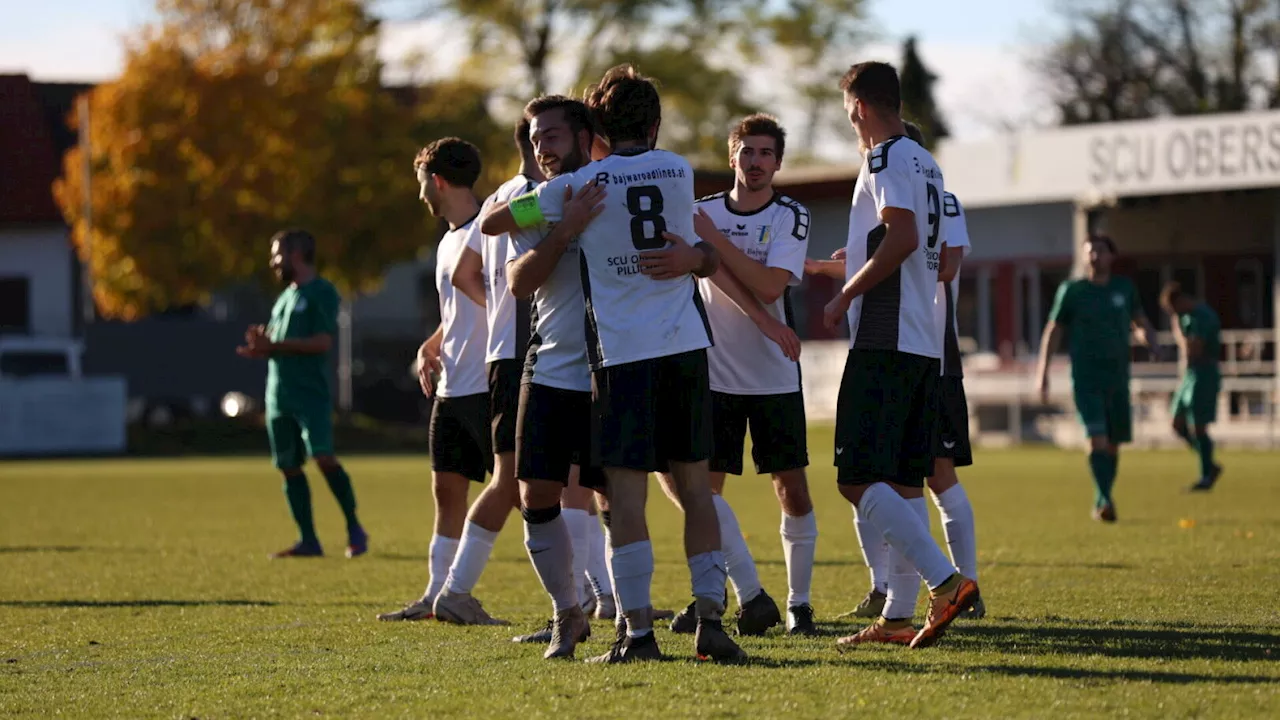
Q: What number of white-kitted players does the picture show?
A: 8